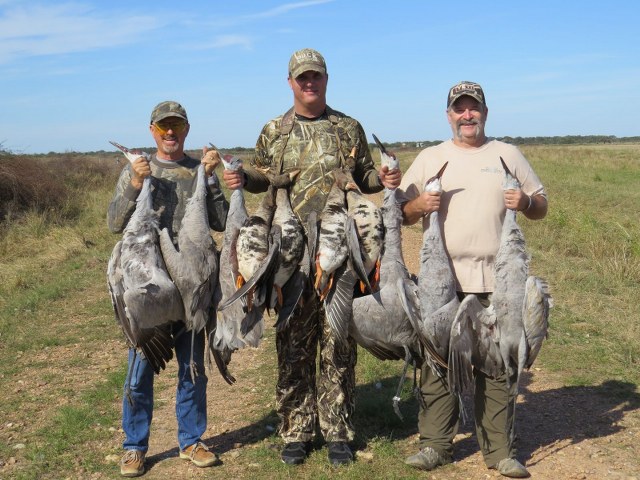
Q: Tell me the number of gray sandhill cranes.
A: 6